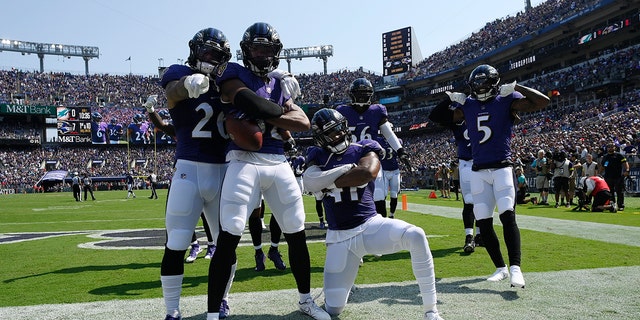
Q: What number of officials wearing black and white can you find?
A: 3